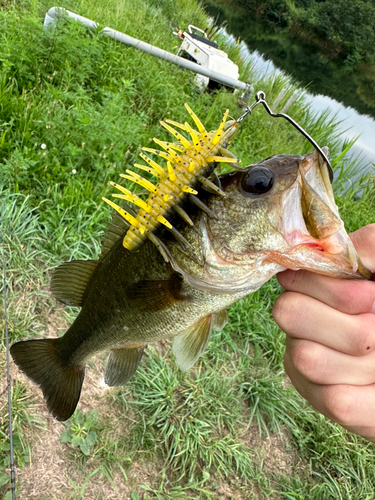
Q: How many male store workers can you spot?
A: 0